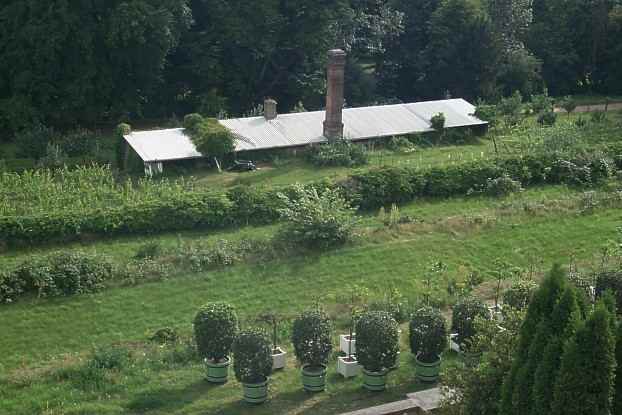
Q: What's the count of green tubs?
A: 5